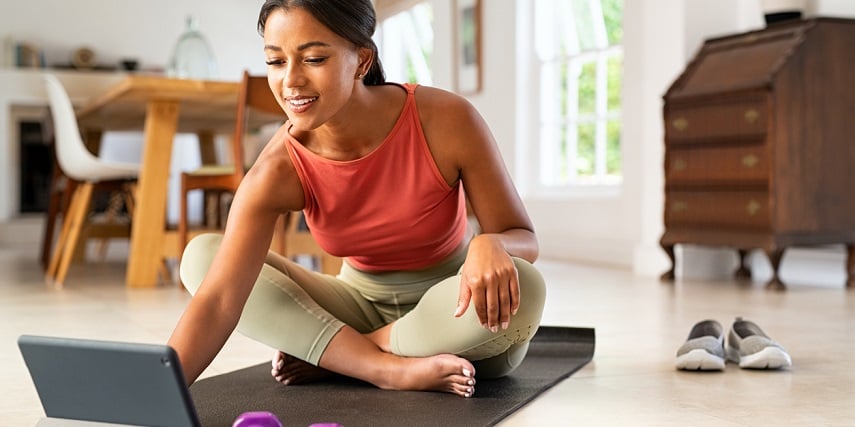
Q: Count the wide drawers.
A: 3